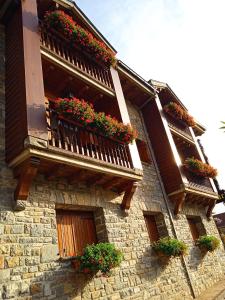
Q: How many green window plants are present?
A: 3